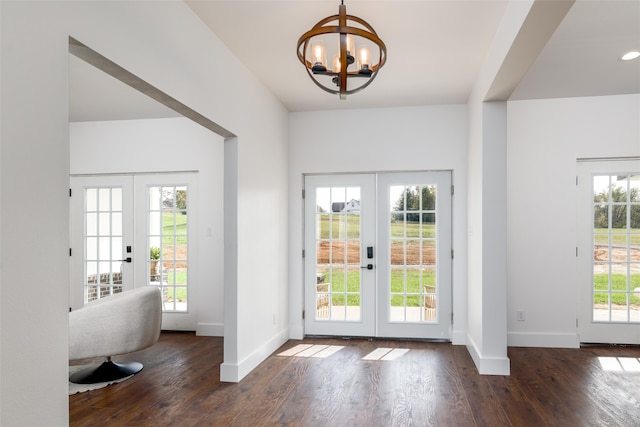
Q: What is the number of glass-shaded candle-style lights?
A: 4